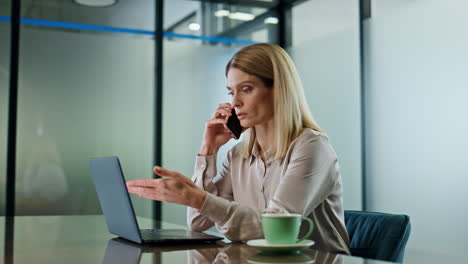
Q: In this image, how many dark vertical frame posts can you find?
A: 4